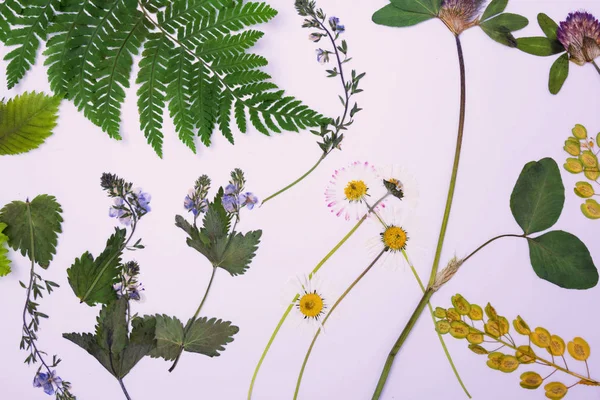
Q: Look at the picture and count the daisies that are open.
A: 3